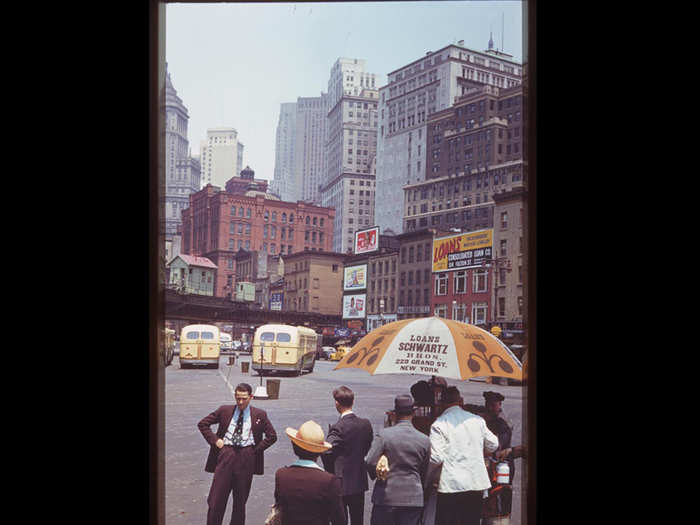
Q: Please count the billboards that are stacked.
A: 3